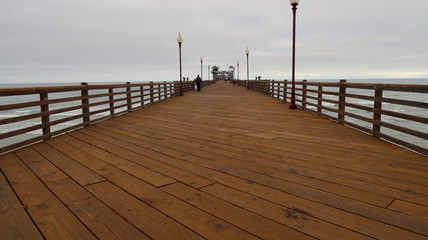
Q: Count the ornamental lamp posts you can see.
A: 6